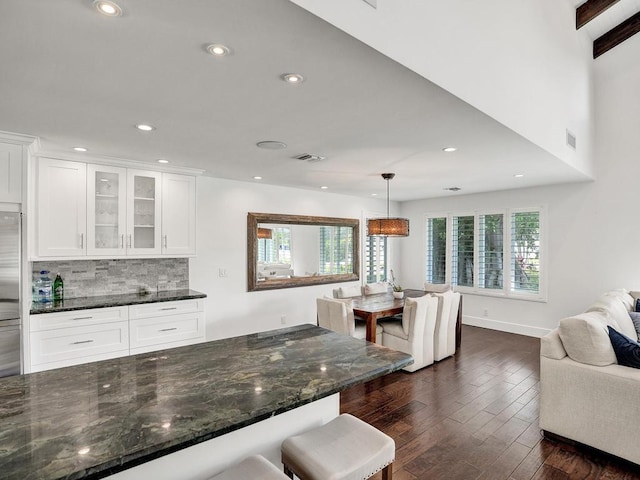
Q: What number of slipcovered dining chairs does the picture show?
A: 6